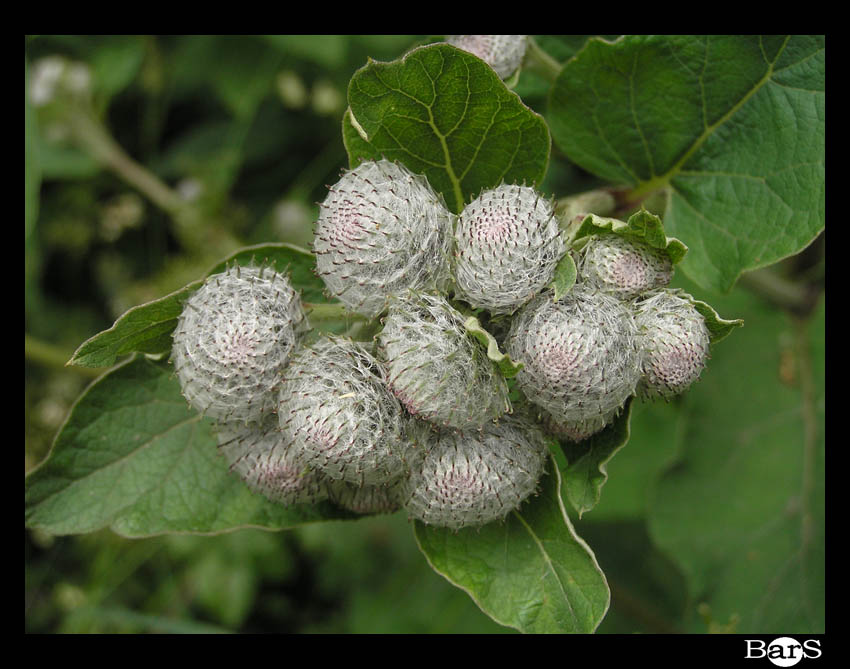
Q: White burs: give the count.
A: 13